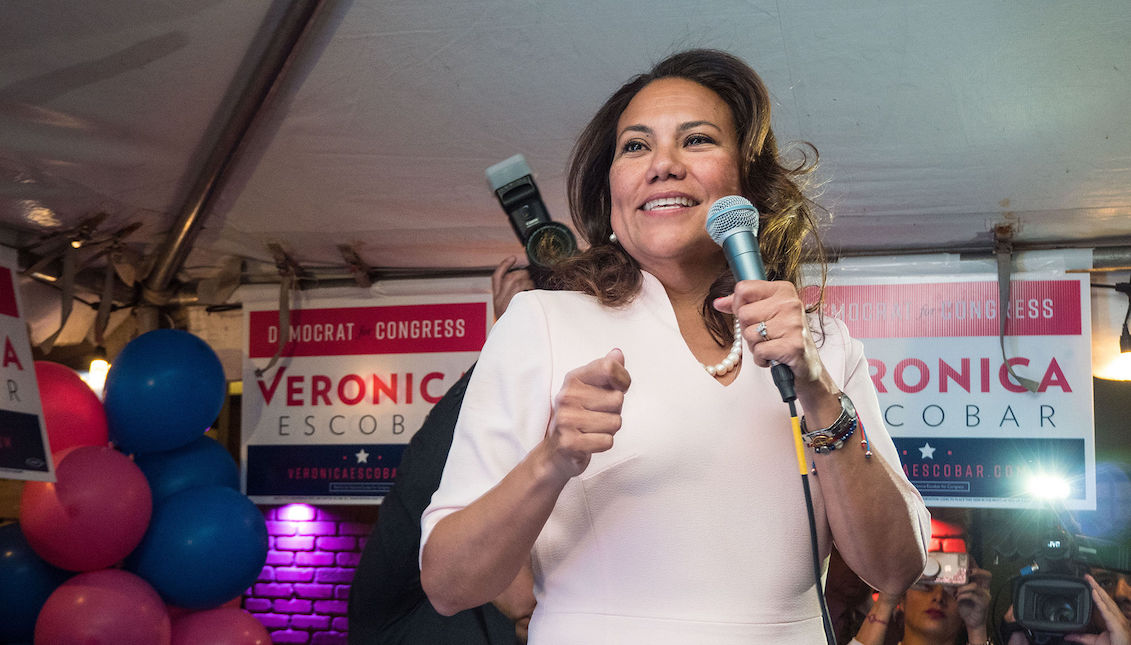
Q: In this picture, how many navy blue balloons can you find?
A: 4